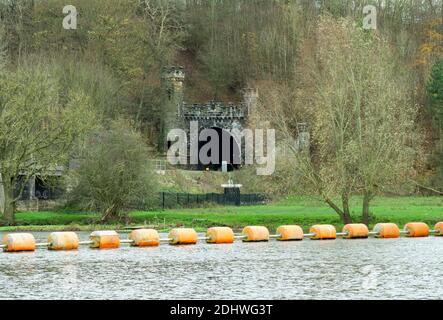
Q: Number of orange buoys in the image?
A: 13